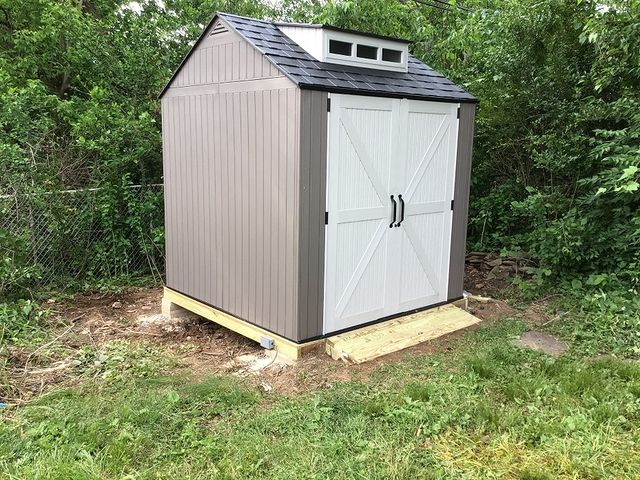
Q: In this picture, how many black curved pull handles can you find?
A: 2